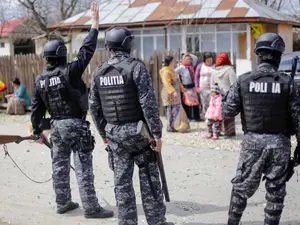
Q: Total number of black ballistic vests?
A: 3